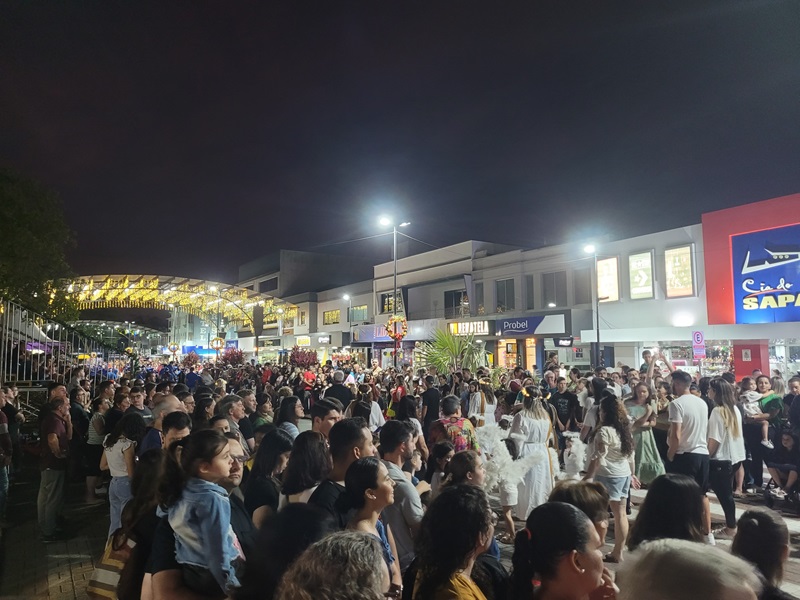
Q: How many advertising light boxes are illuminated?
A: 3